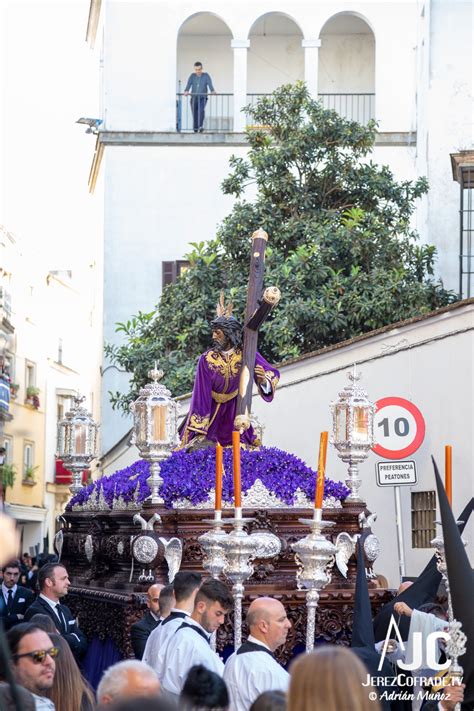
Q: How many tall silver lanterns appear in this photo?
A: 3